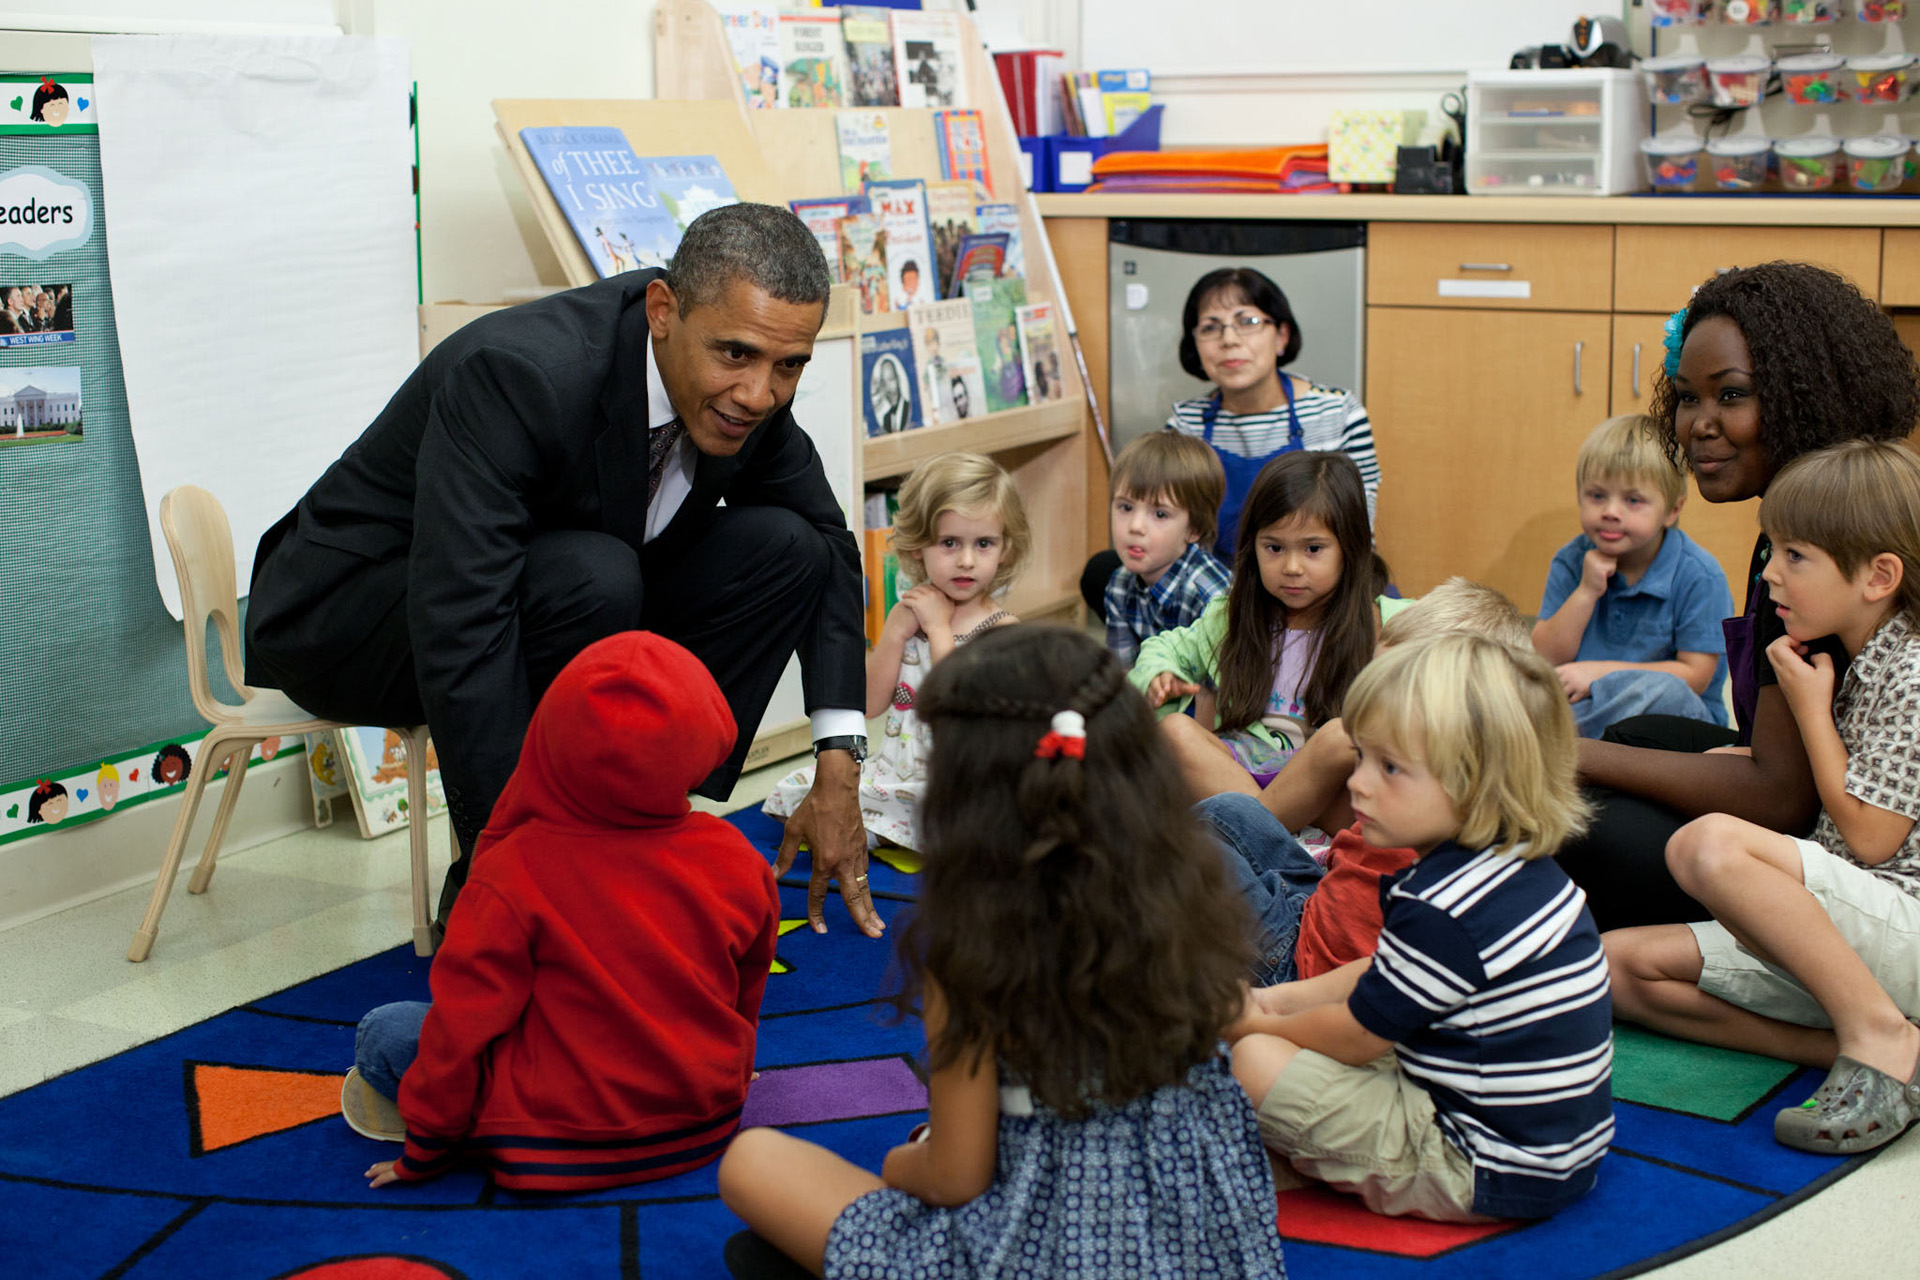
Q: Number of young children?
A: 9